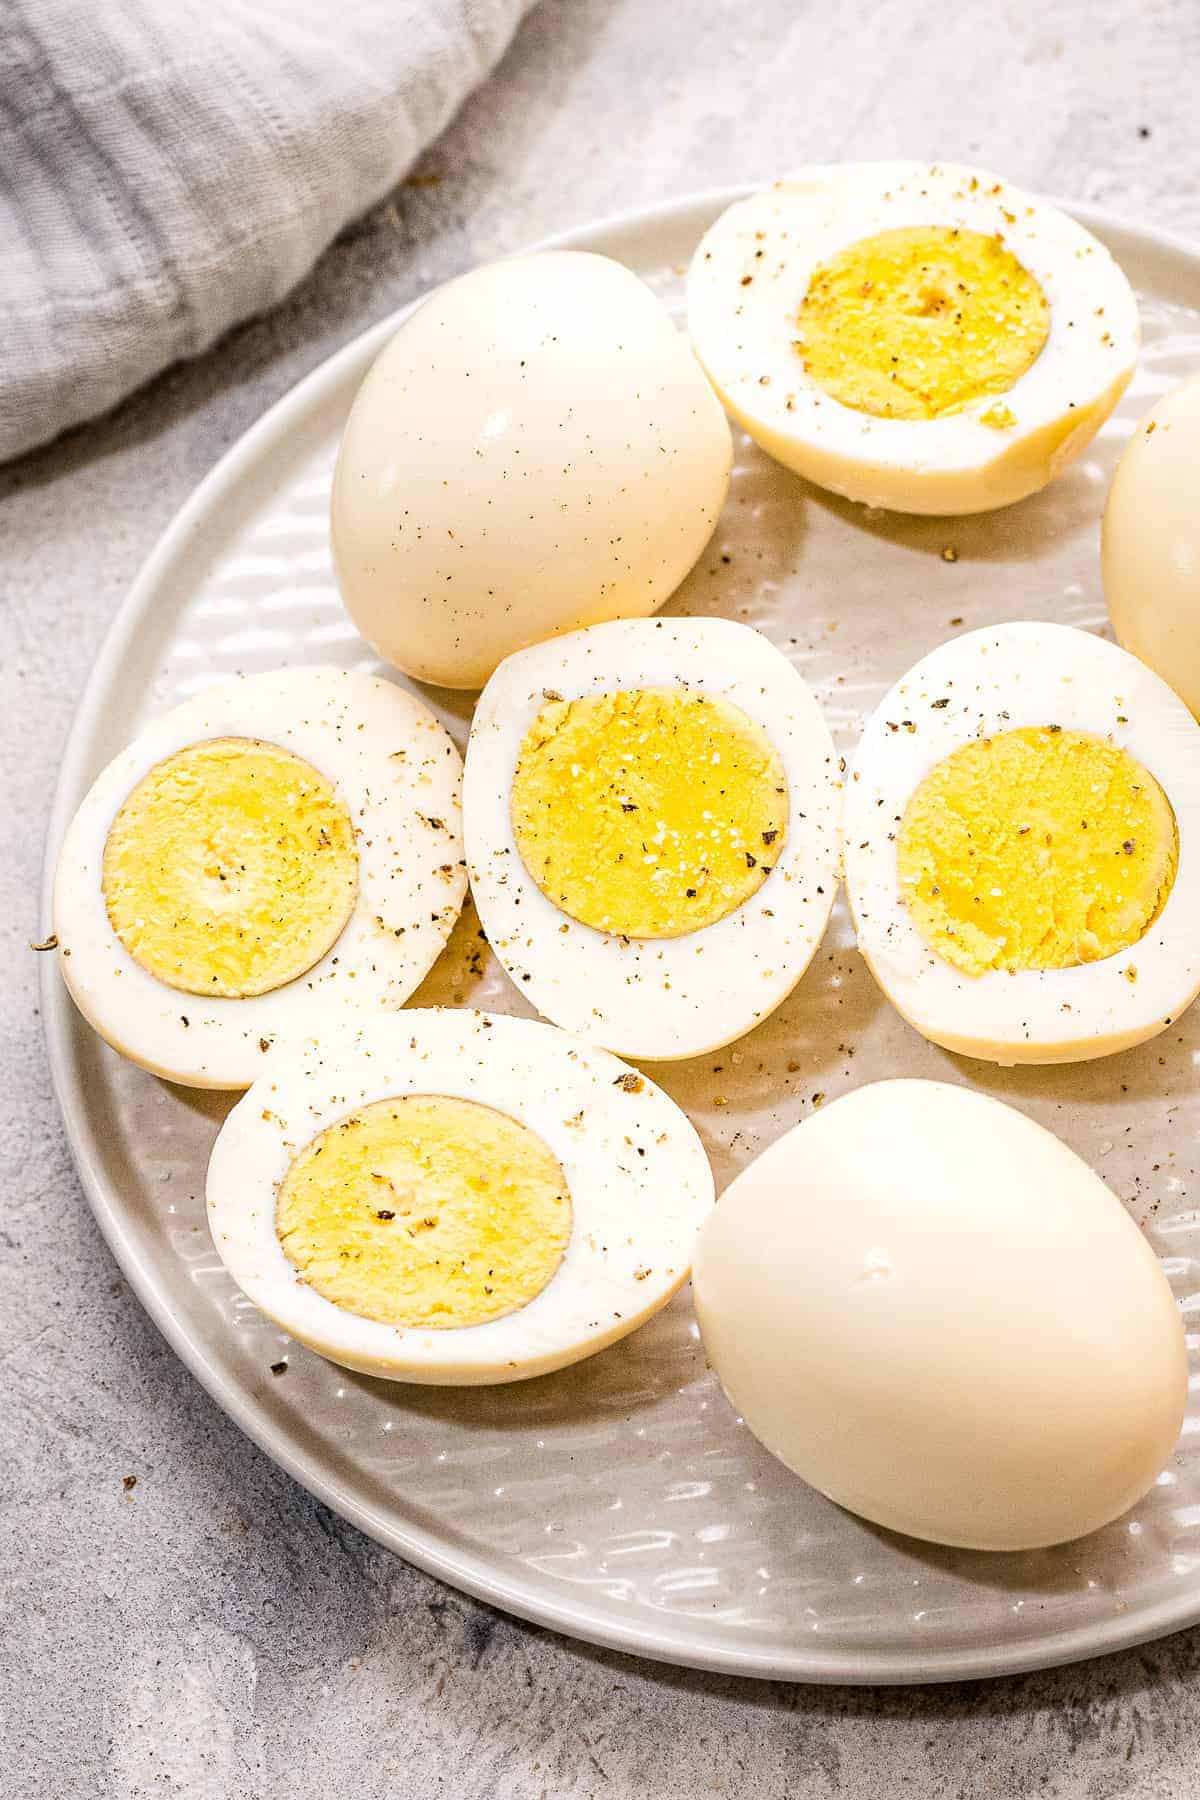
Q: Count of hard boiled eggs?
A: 8